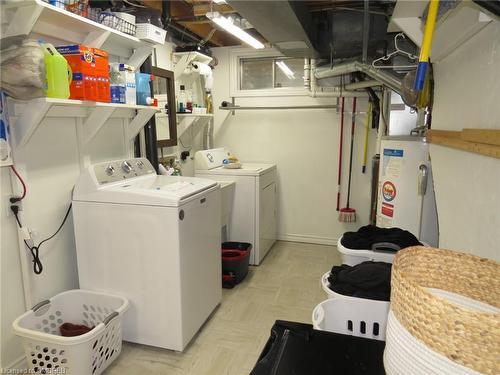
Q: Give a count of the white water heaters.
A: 1